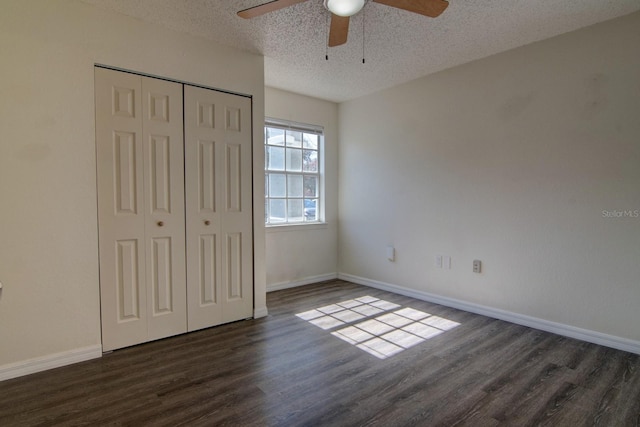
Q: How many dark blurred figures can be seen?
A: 0